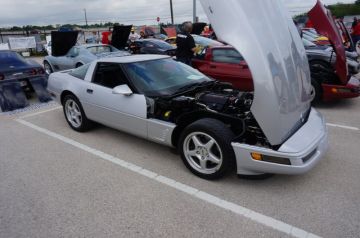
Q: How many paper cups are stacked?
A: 0